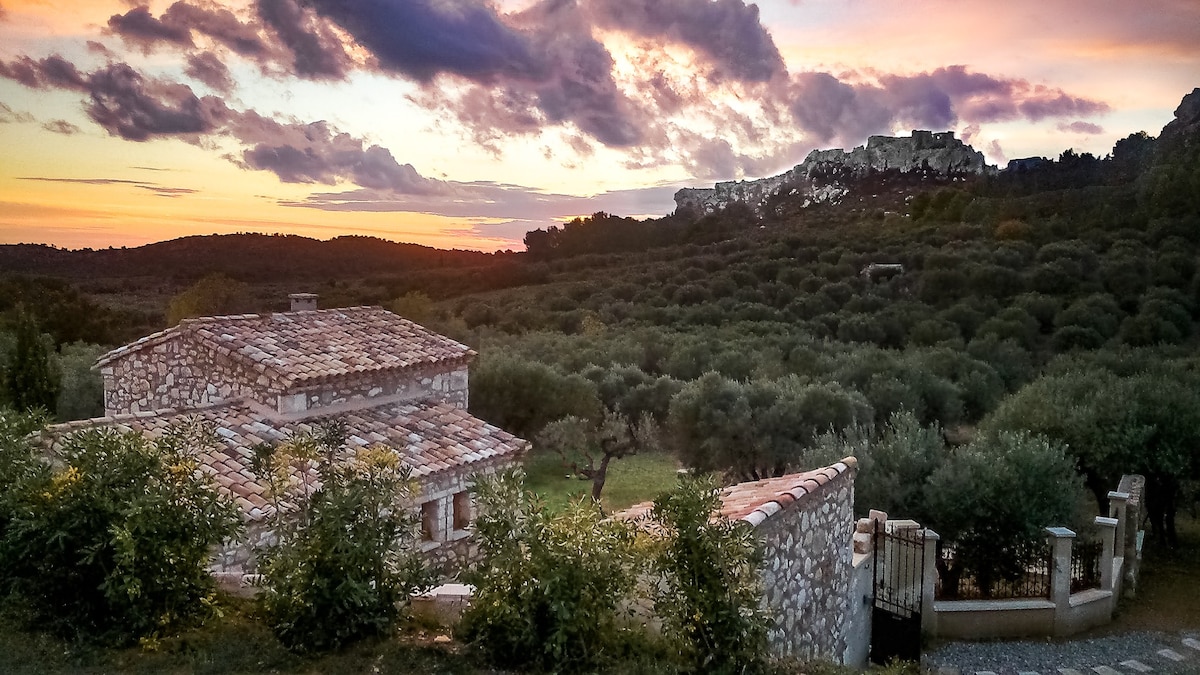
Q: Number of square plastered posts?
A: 4